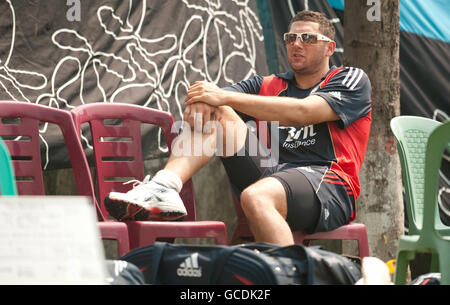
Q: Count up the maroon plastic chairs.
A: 3